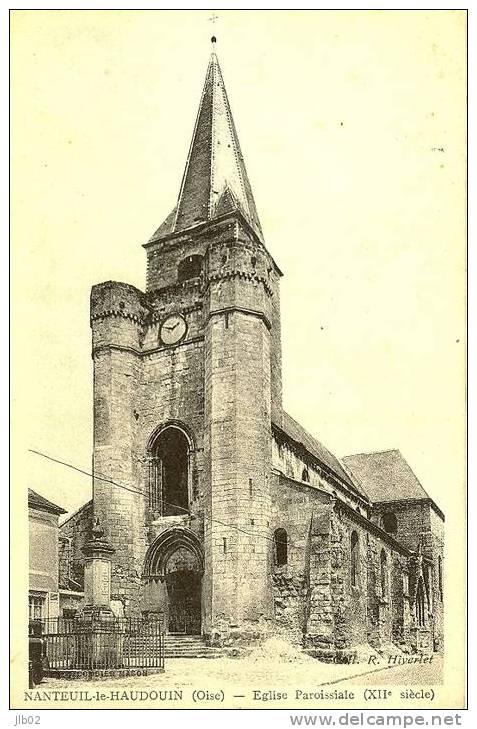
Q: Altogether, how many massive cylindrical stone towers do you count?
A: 2